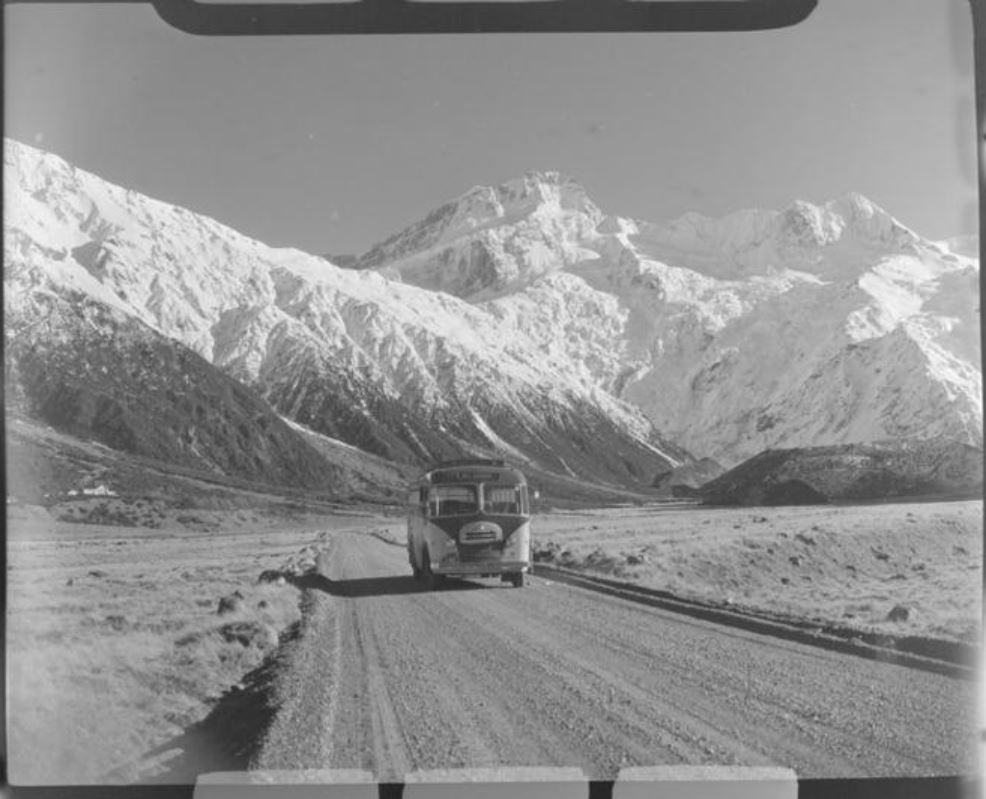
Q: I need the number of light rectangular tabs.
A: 3